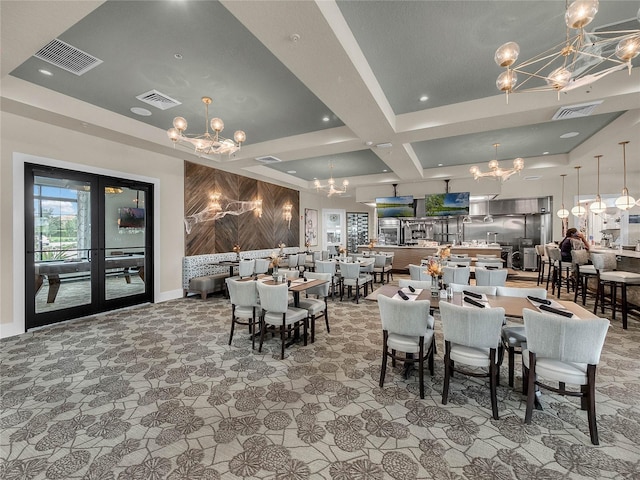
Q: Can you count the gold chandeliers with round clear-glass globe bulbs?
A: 4